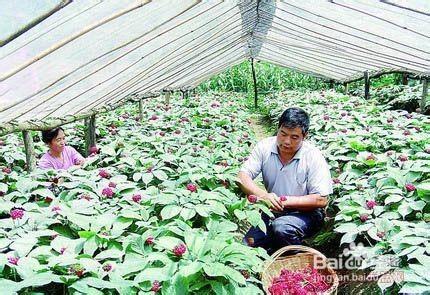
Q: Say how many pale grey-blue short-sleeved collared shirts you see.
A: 1